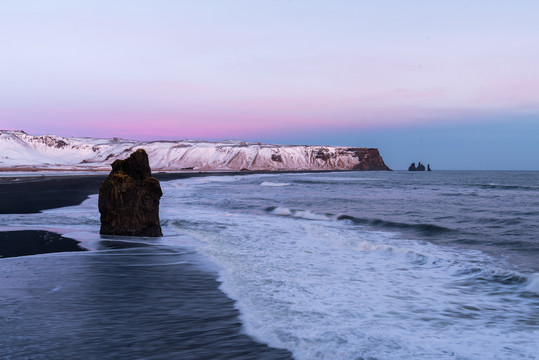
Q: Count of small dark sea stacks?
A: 3